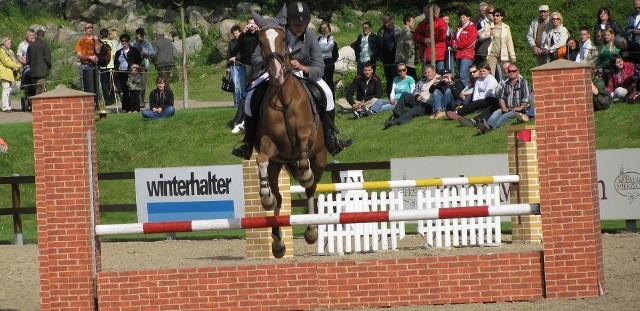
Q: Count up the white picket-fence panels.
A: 2